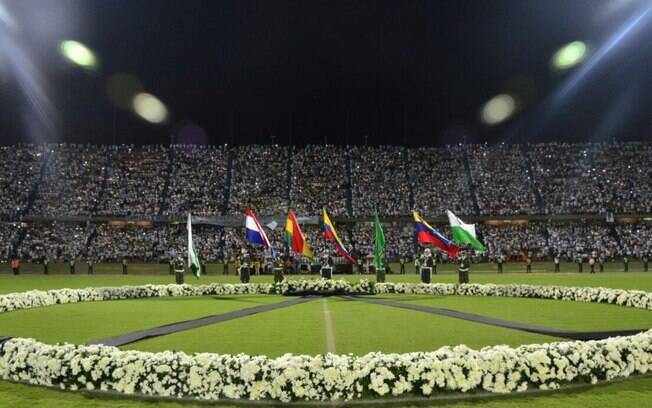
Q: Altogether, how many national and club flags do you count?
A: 7